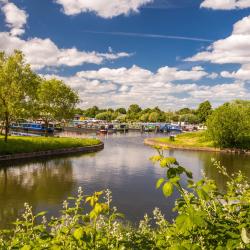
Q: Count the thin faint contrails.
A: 1